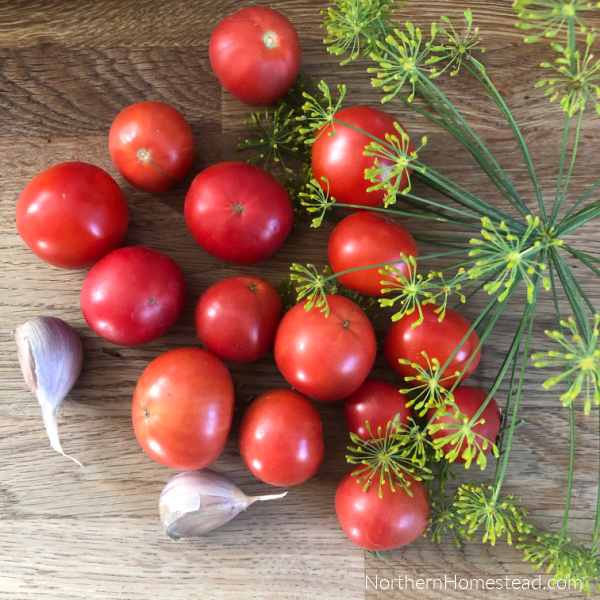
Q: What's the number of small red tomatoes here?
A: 15